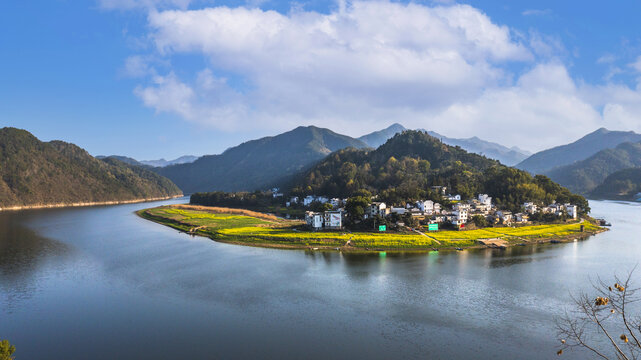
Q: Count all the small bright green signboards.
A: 2